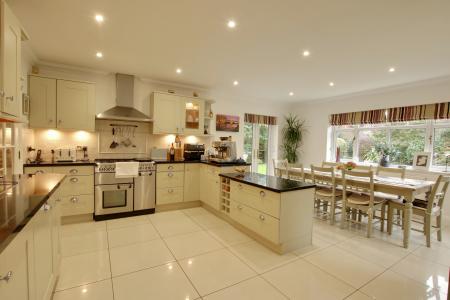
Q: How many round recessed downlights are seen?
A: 9